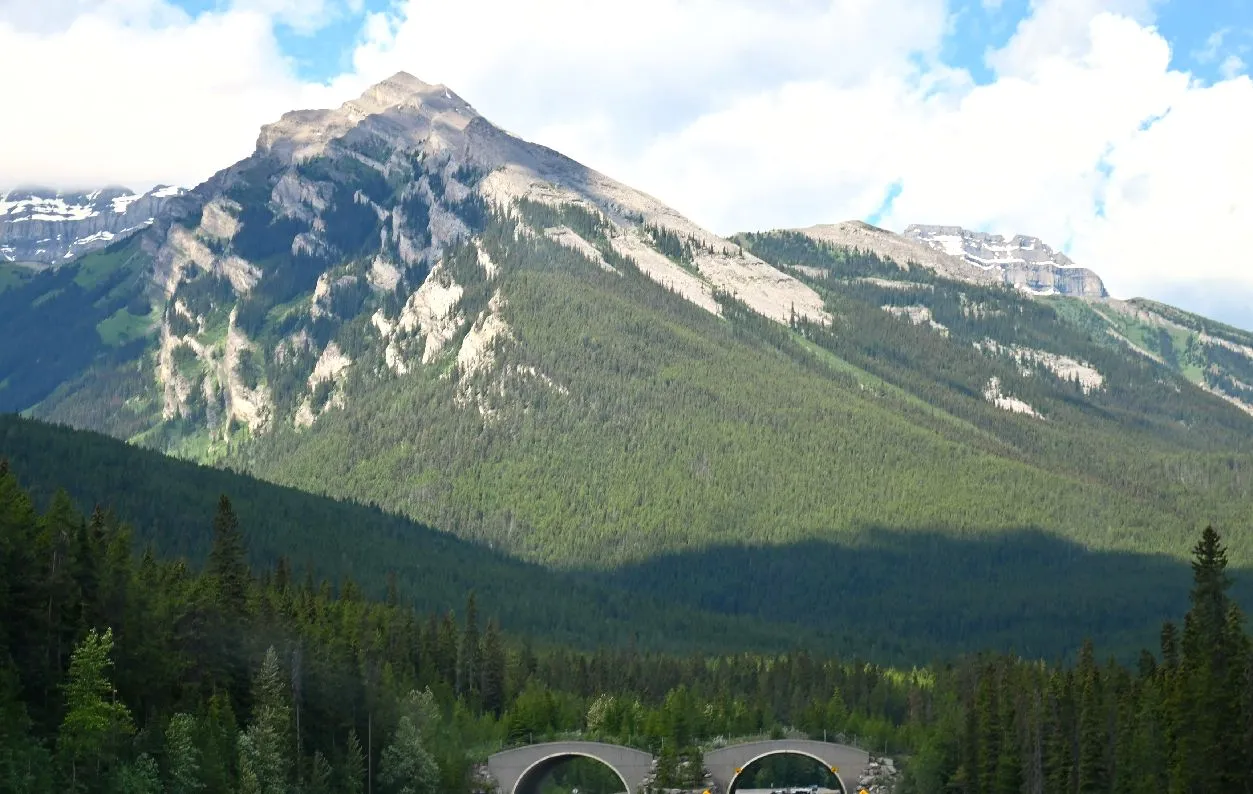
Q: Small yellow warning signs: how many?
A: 4